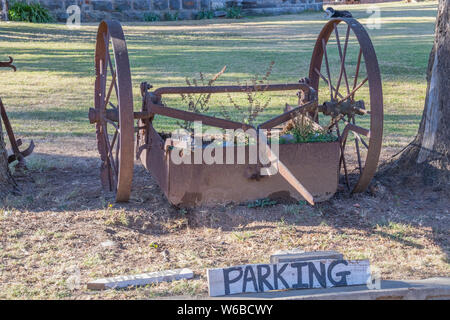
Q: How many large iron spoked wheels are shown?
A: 2